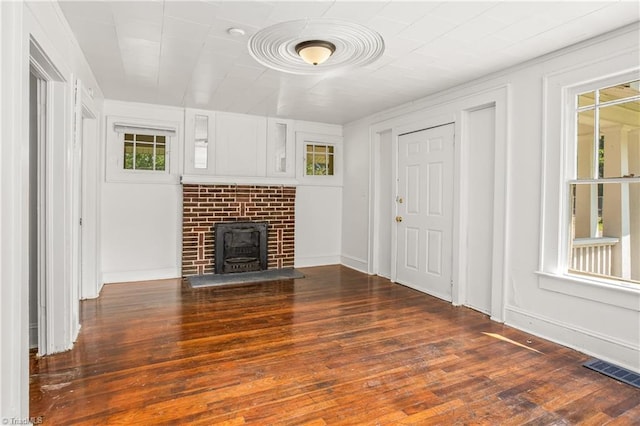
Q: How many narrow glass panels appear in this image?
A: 2